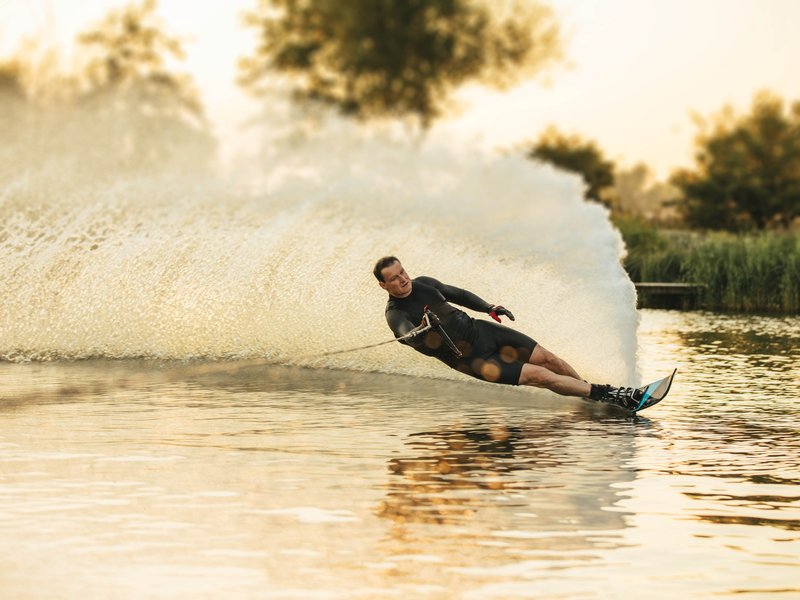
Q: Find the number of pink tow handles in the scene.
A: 0